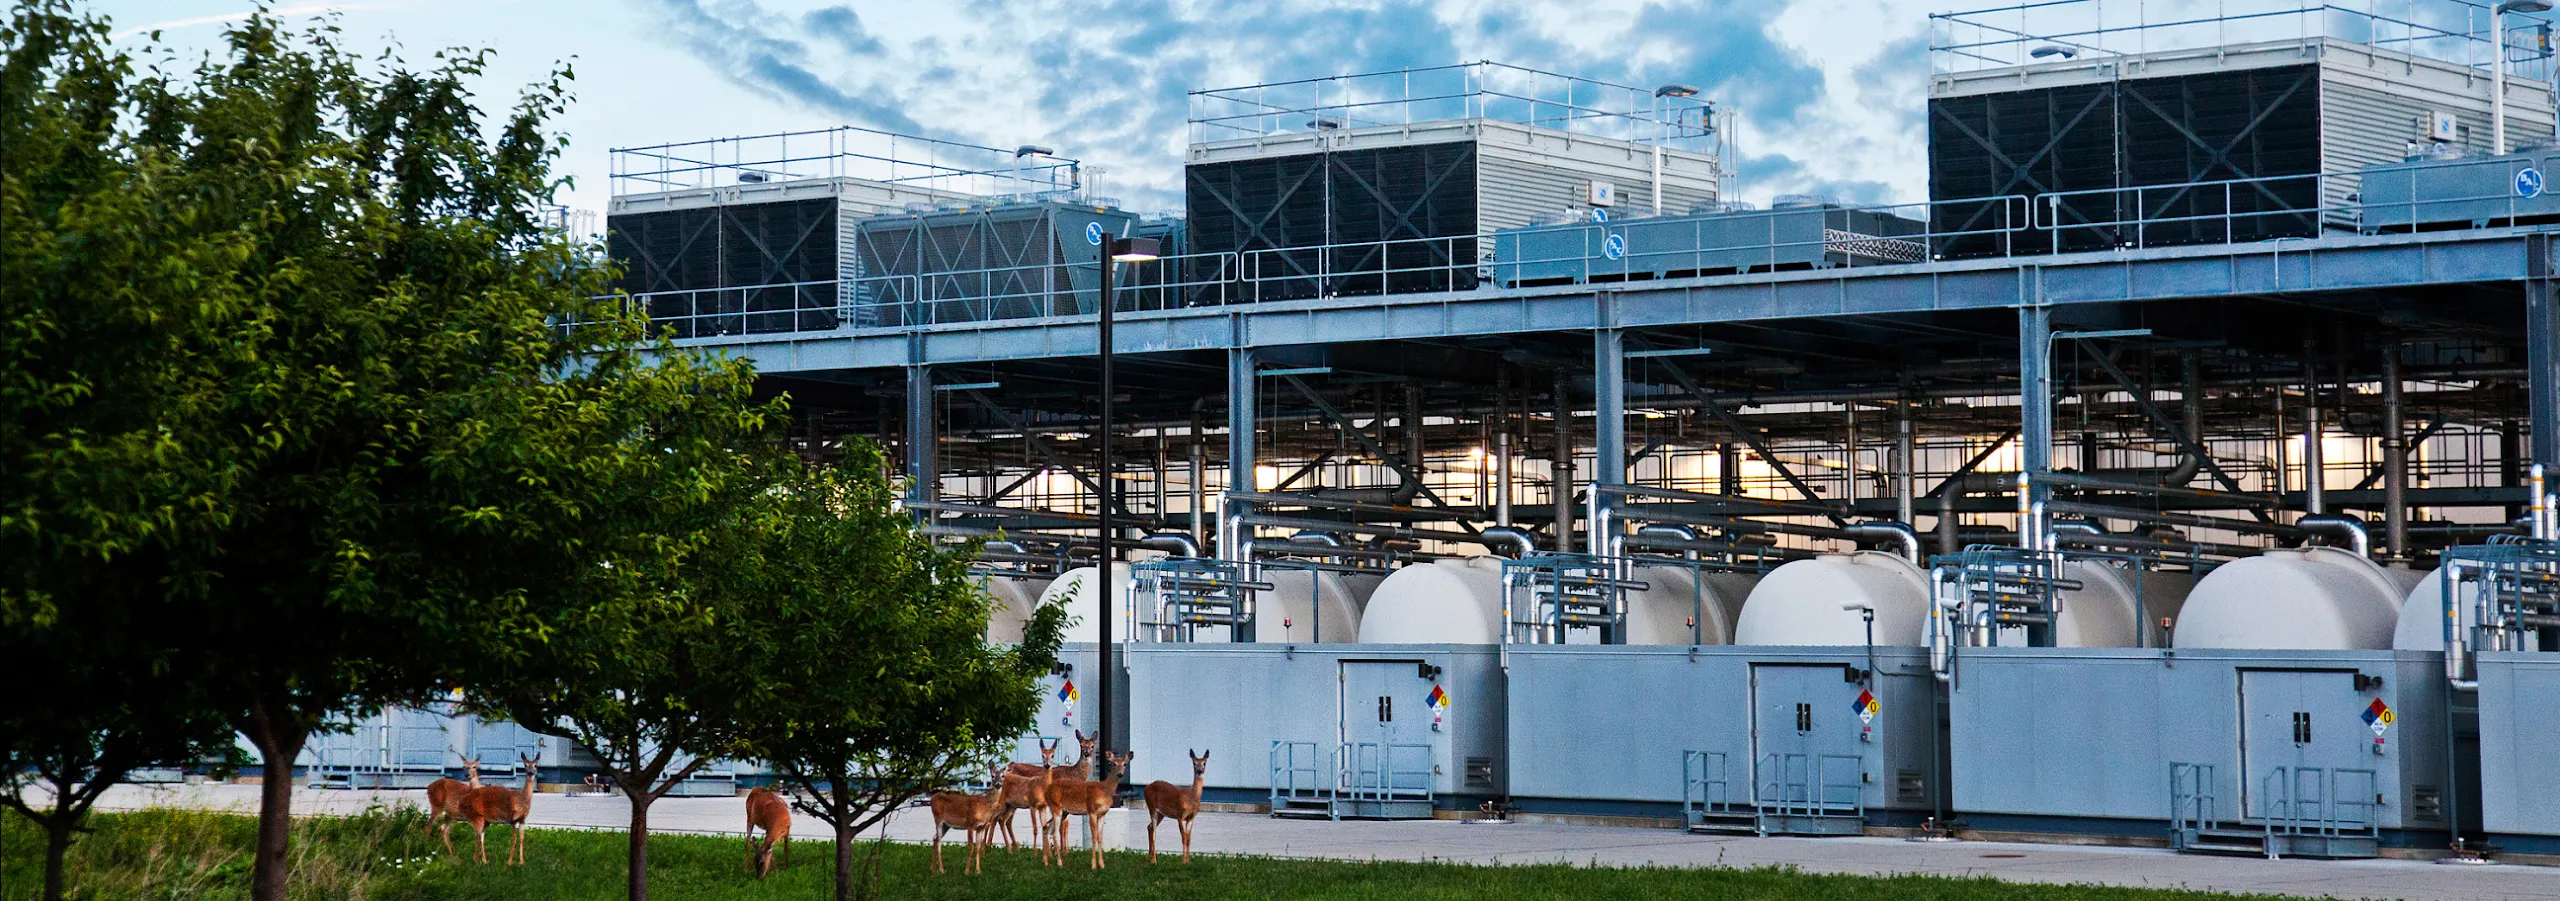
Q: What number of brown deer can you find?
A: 8